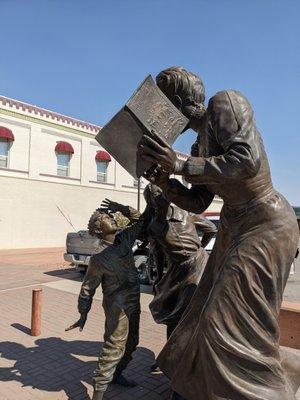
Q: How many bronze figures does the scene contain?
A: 3